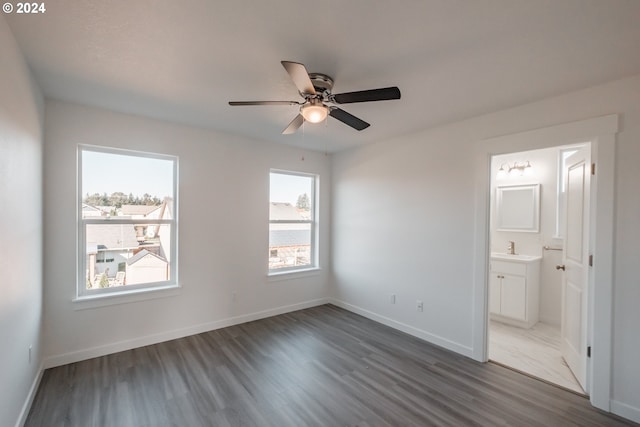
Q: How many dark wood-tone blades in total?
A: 2